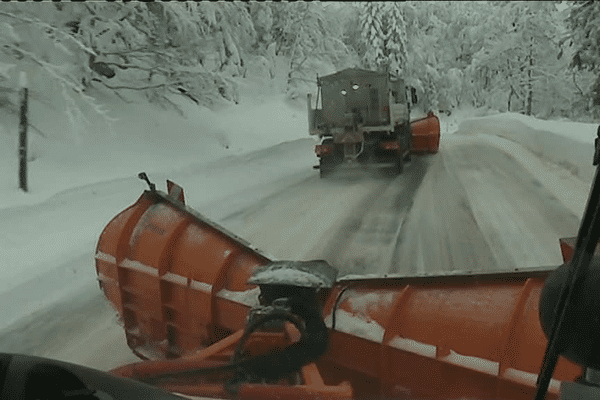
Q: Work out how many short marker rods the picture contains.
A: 1